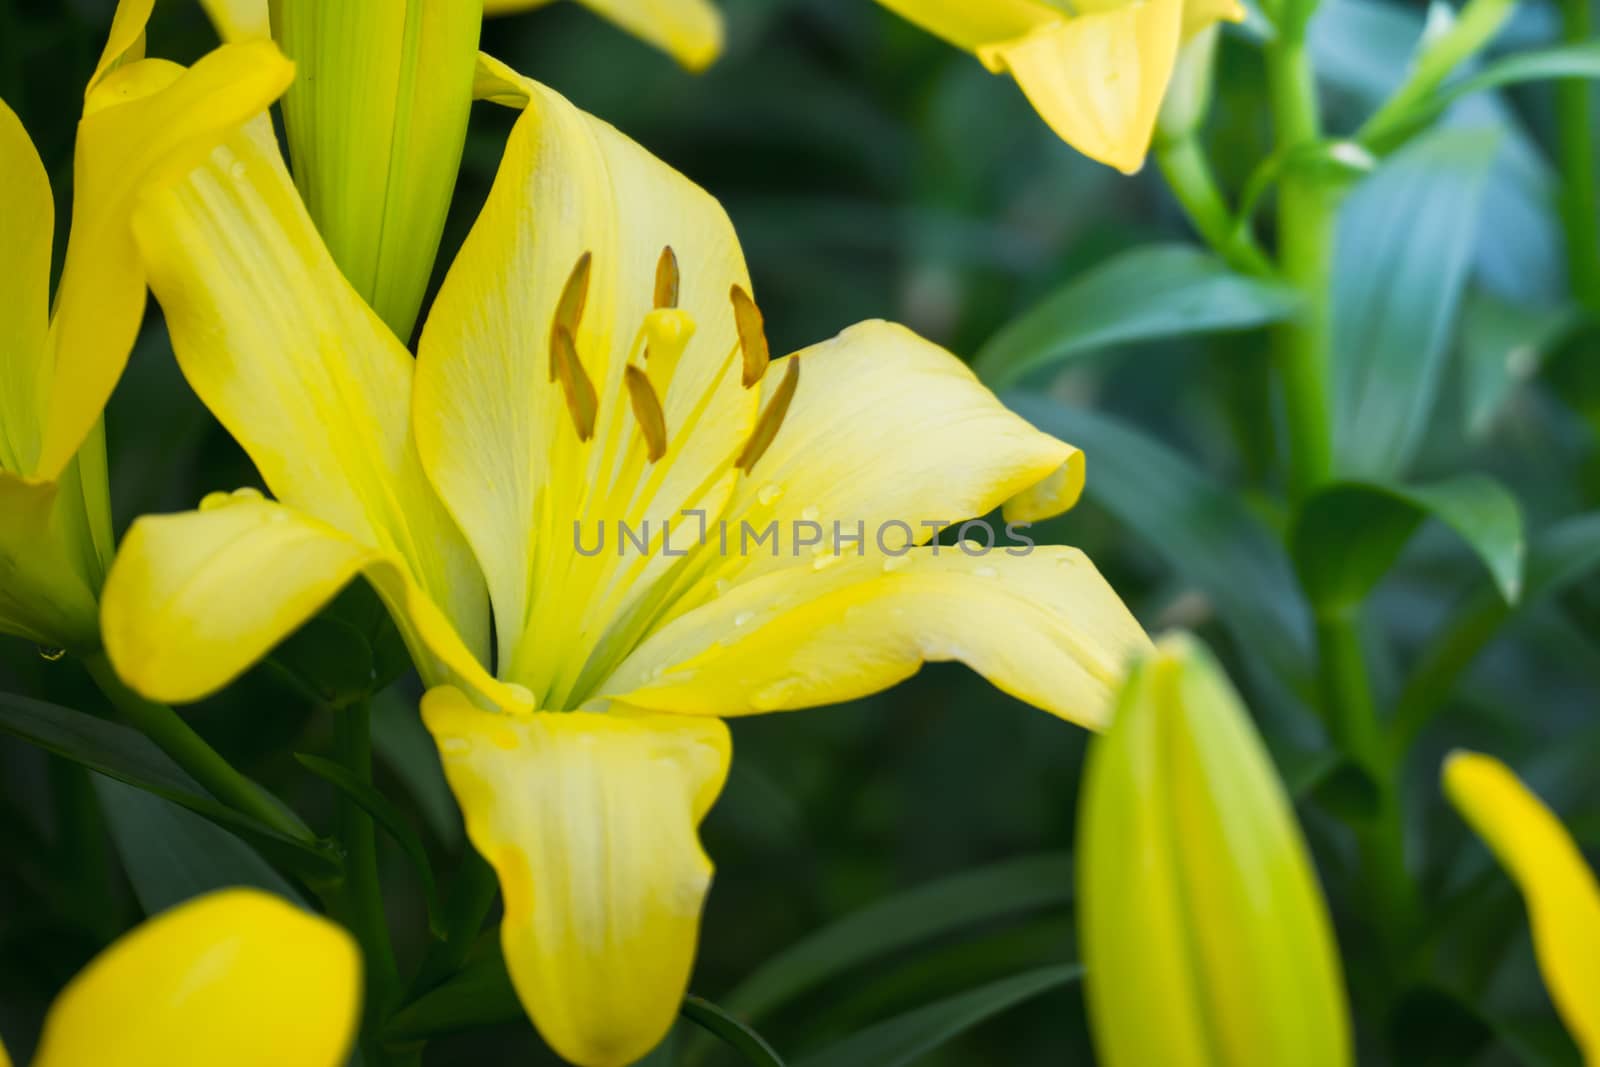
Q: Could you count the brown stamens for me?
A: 6